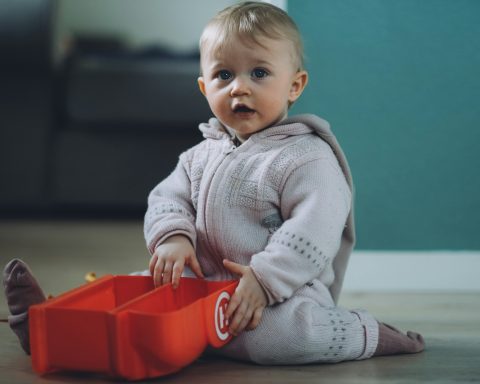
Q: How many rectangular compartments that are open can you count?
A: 2